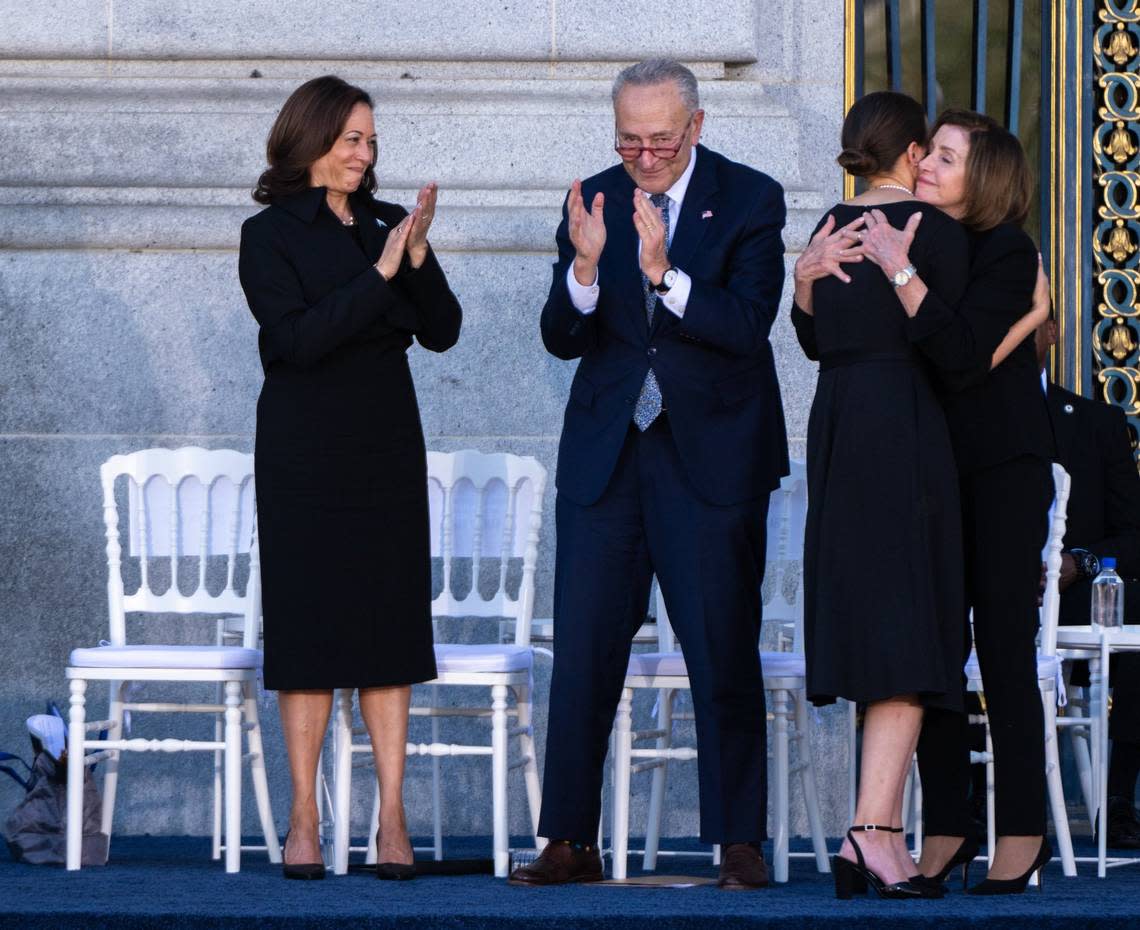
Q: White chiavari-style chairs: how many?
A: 4